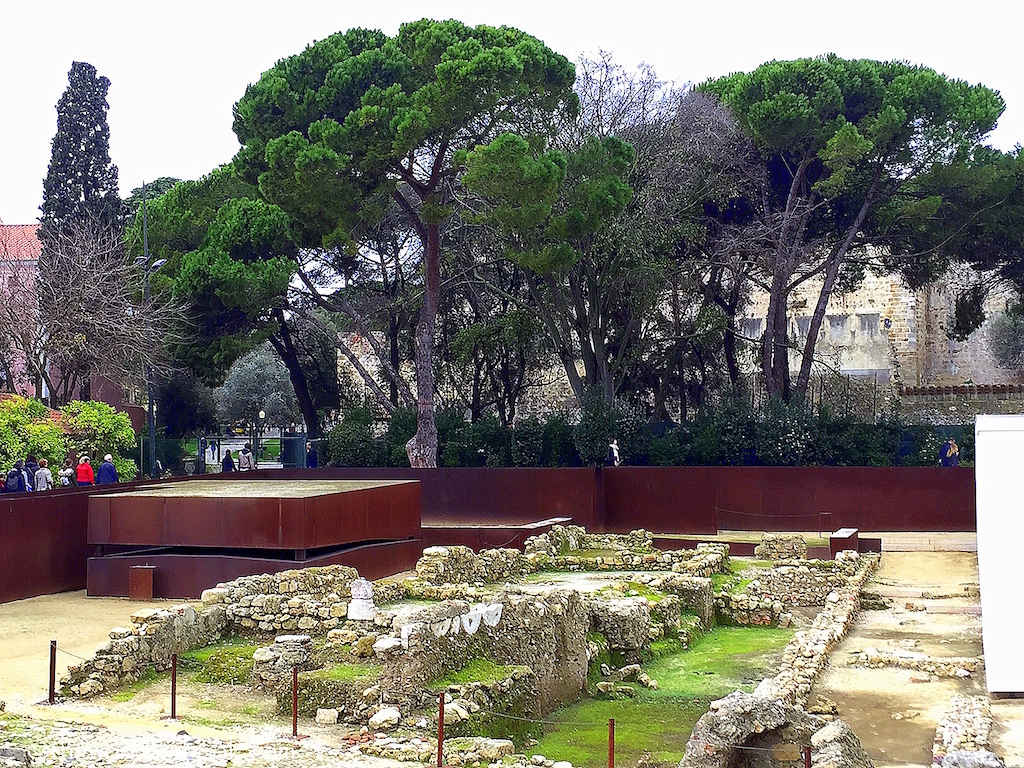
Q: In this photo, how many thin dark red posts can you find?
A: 6